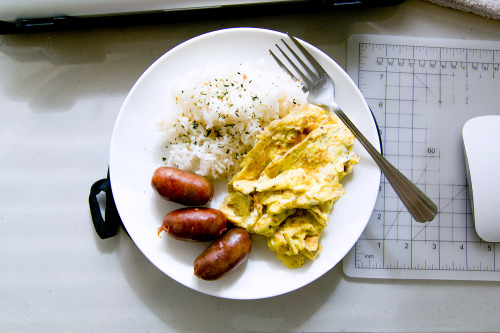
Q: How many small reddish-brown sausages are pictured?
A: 3